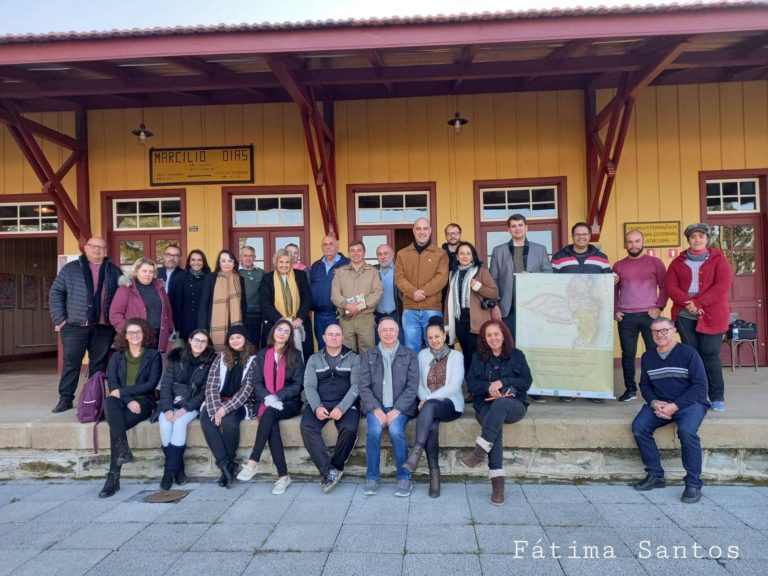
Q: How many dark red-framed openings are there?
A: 6